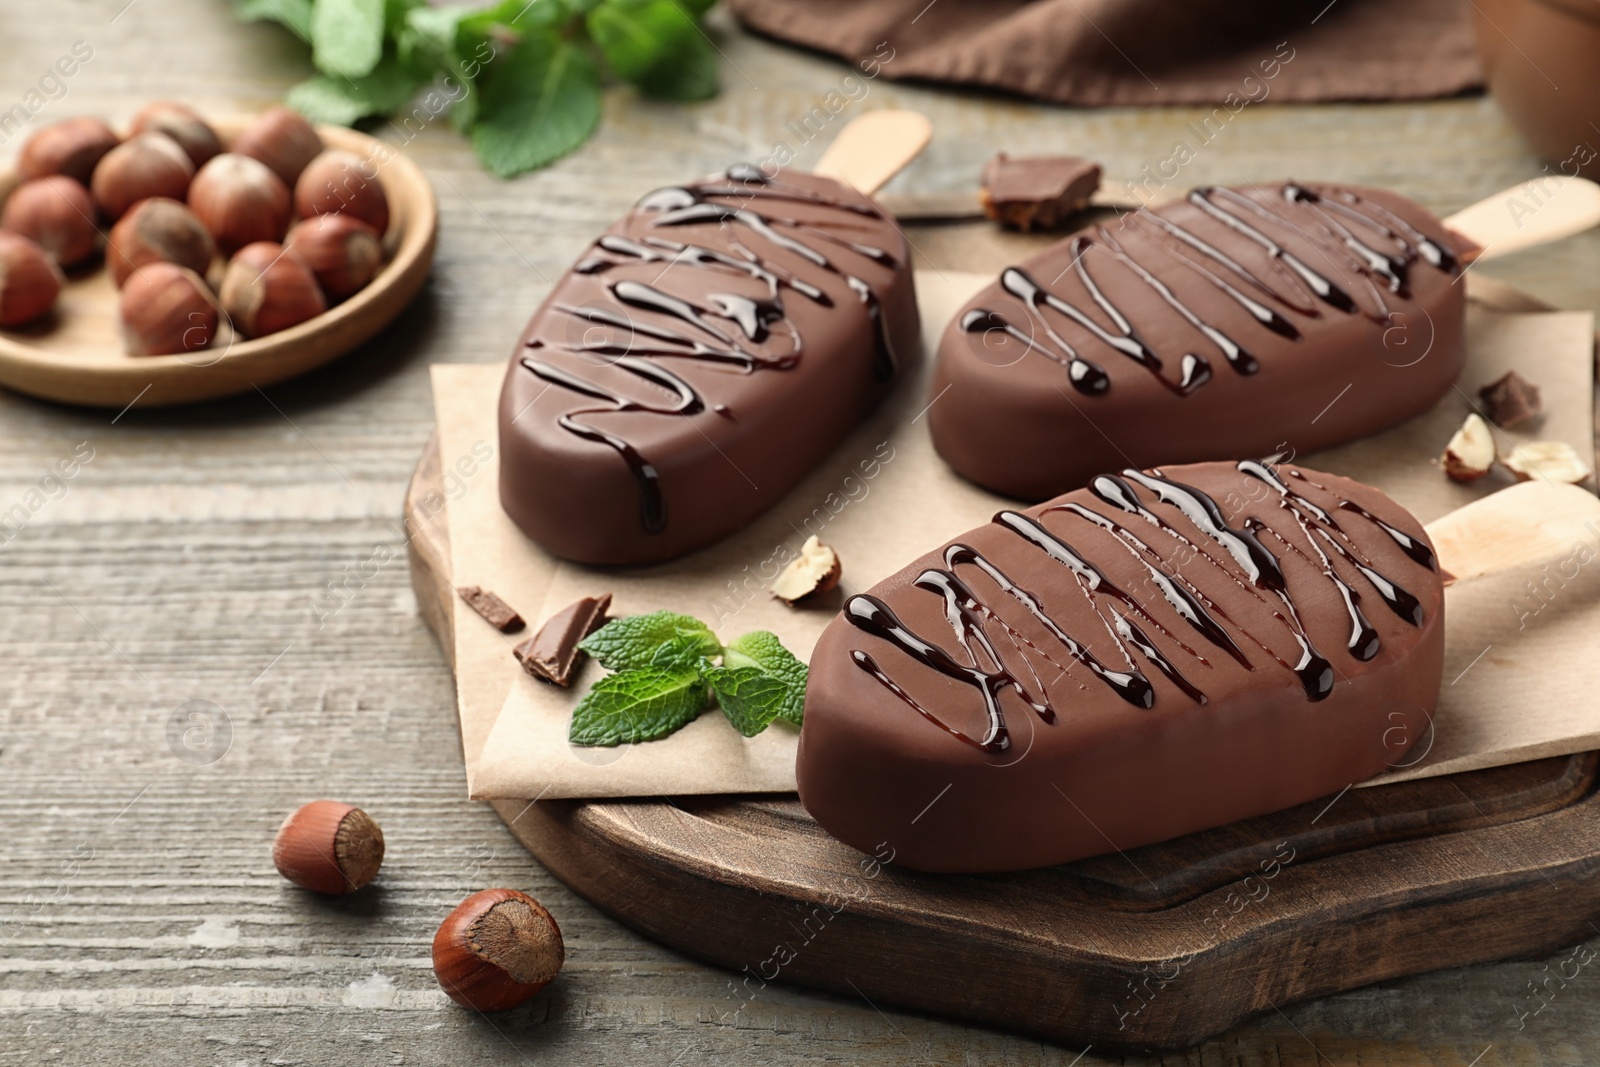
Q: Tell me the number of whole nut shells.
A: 14